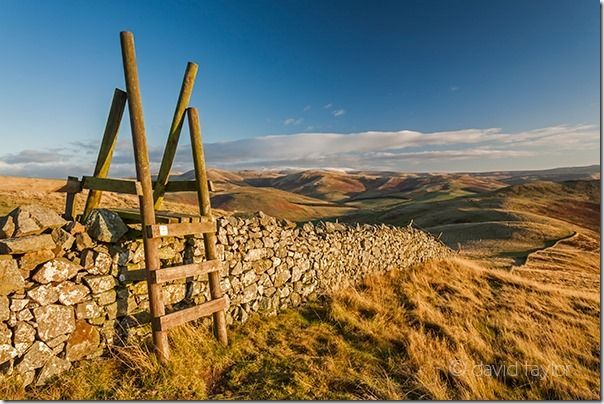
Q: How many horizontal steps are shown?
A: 3